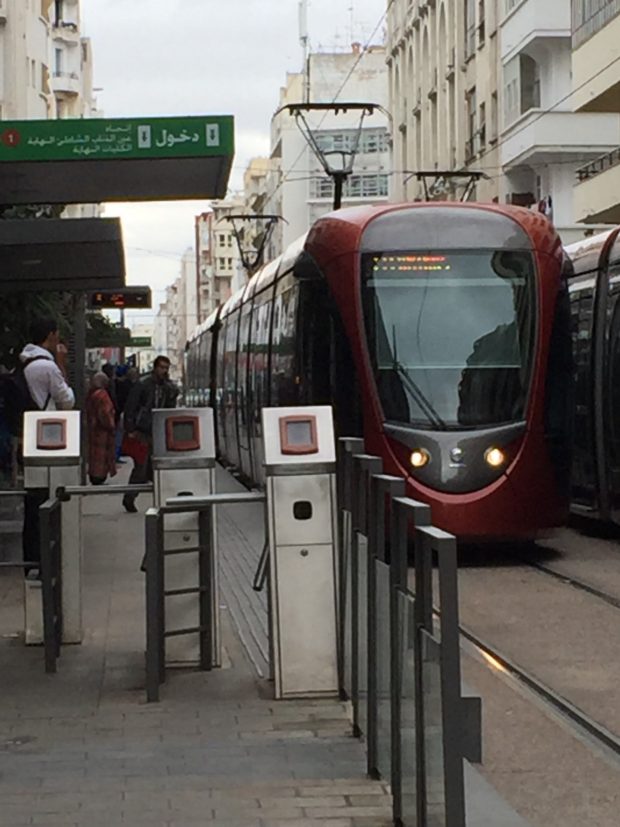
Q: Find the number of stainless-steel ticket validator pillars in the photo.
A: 3